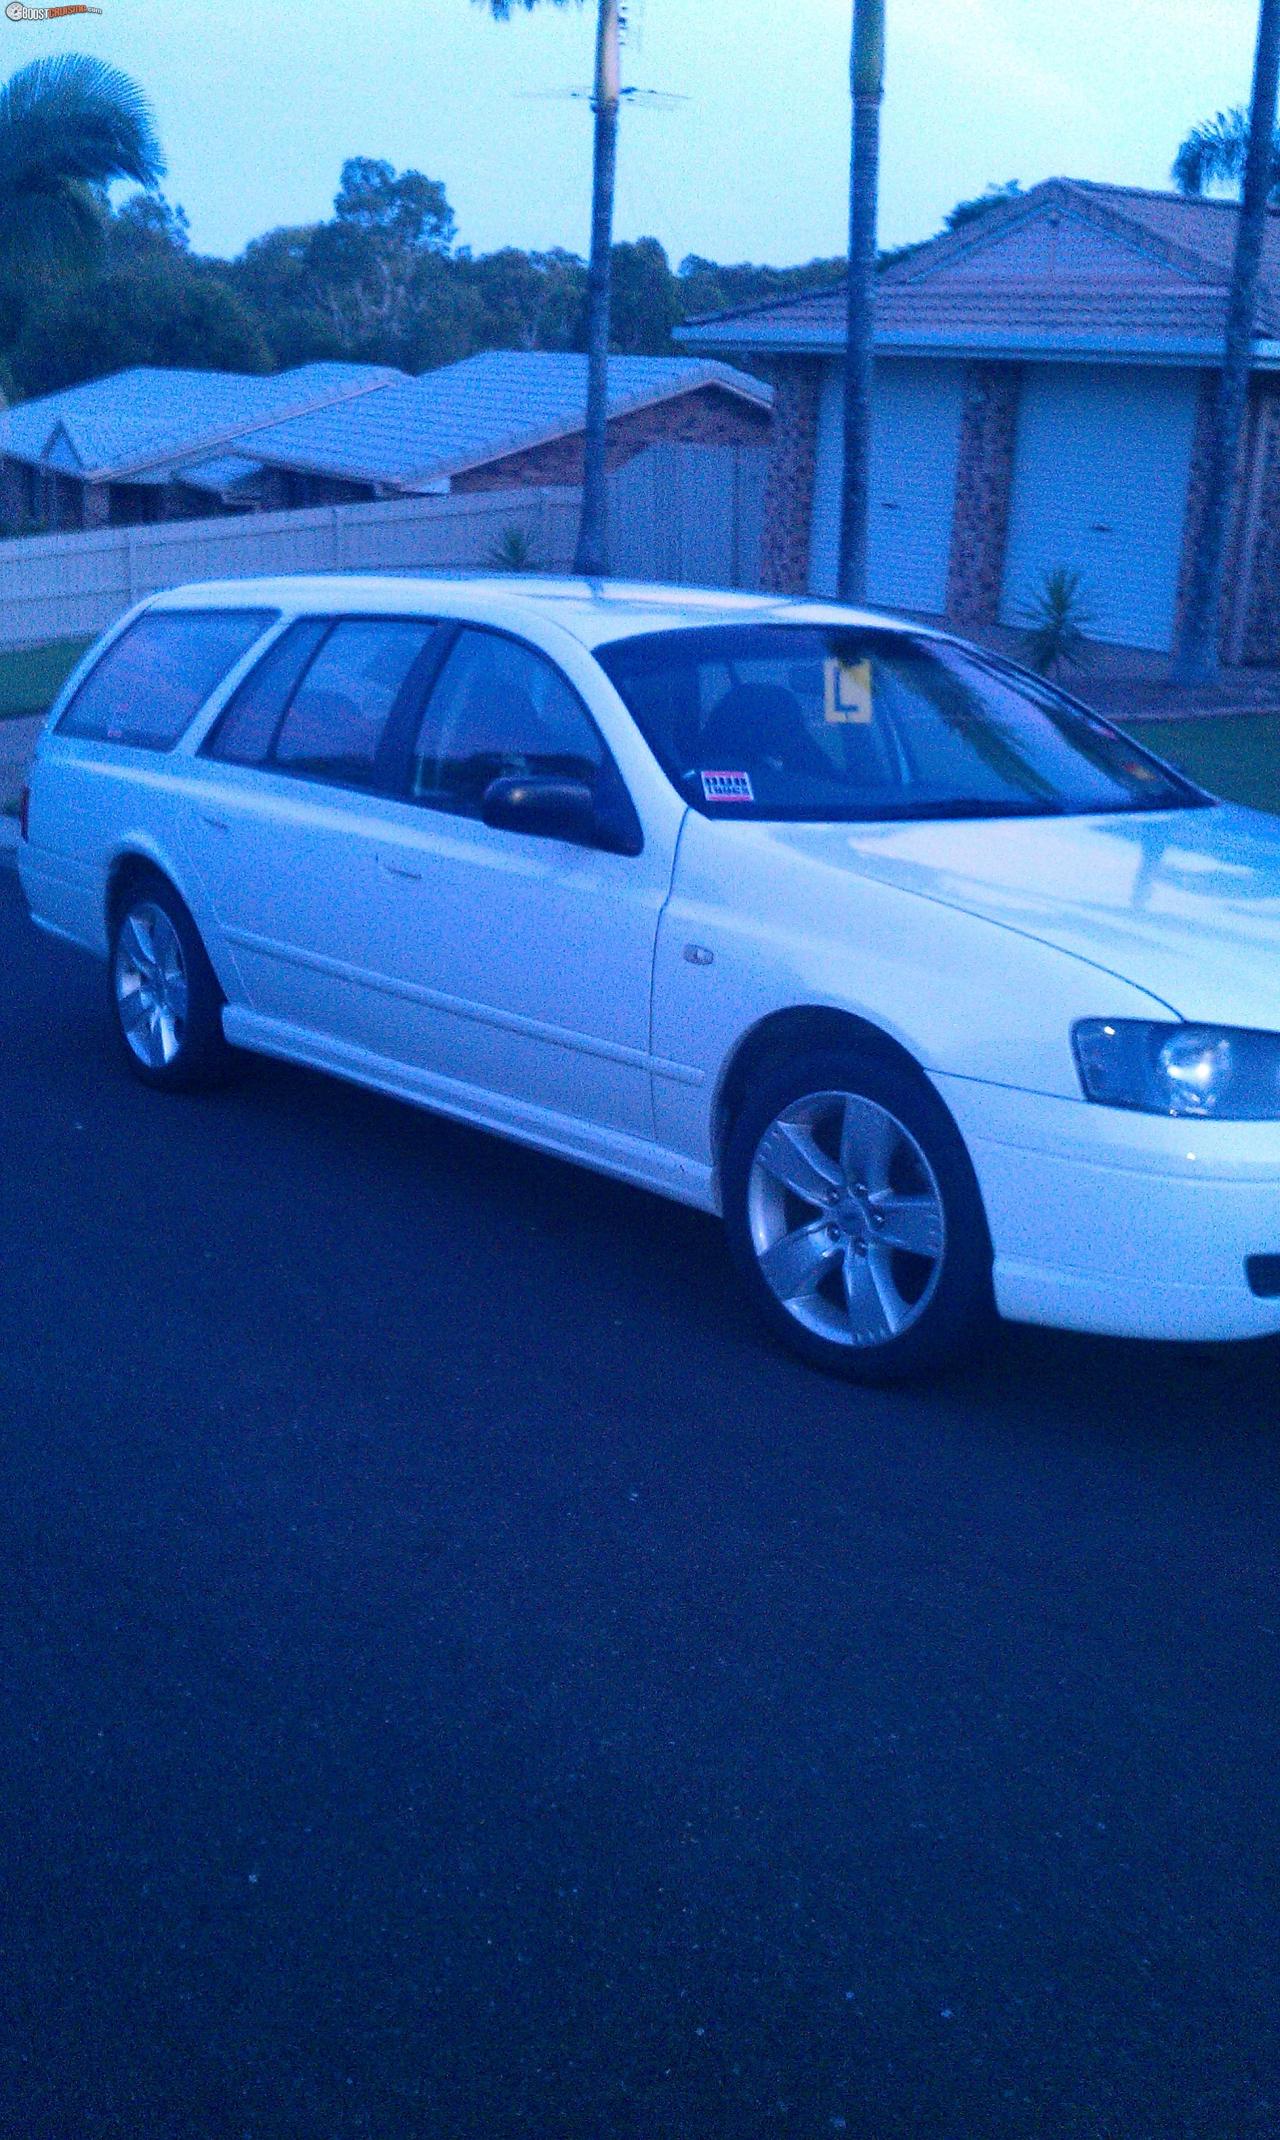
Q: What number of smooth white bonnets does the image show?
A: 1